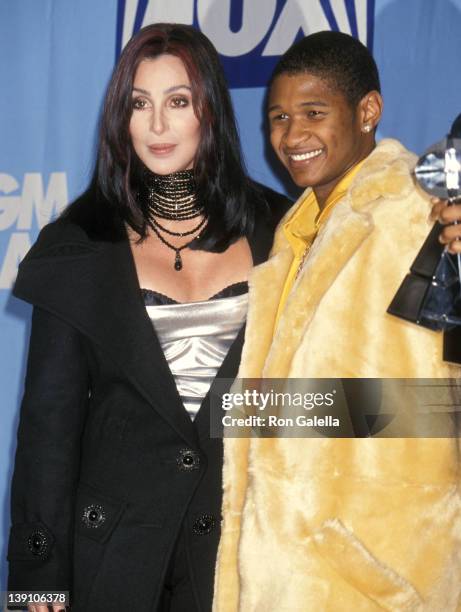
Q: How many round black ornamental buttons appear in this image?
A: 4